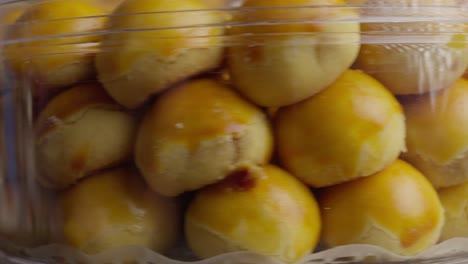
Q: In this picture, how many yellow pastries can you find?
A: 12